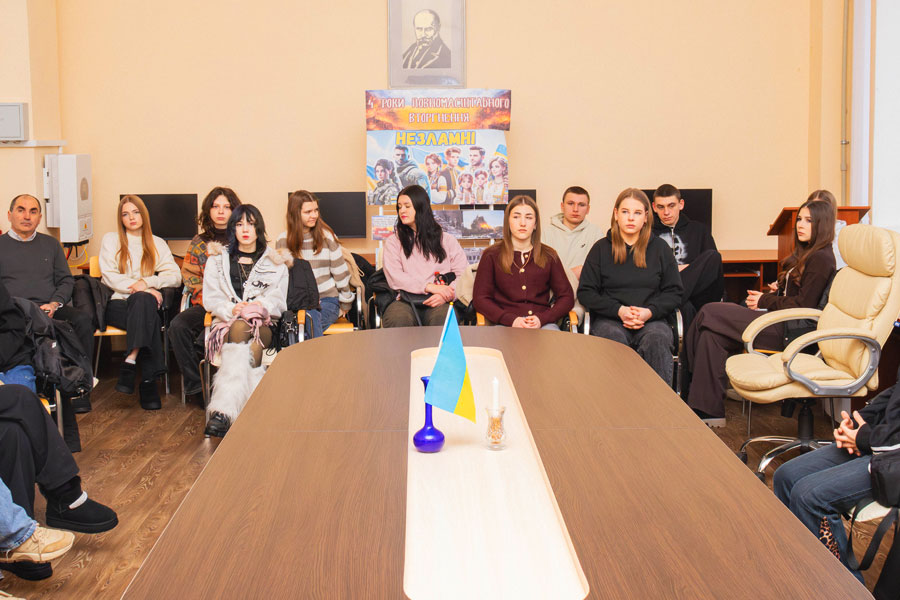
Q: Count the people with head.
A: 12